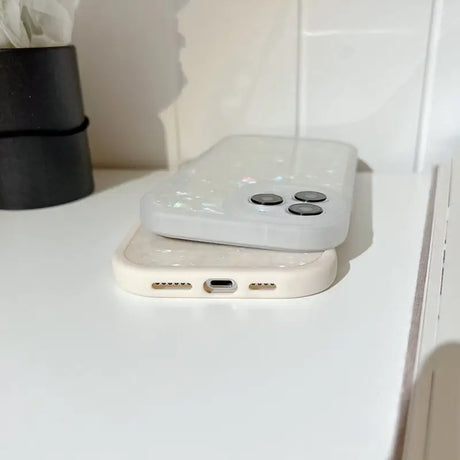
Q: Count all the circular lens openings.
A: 3